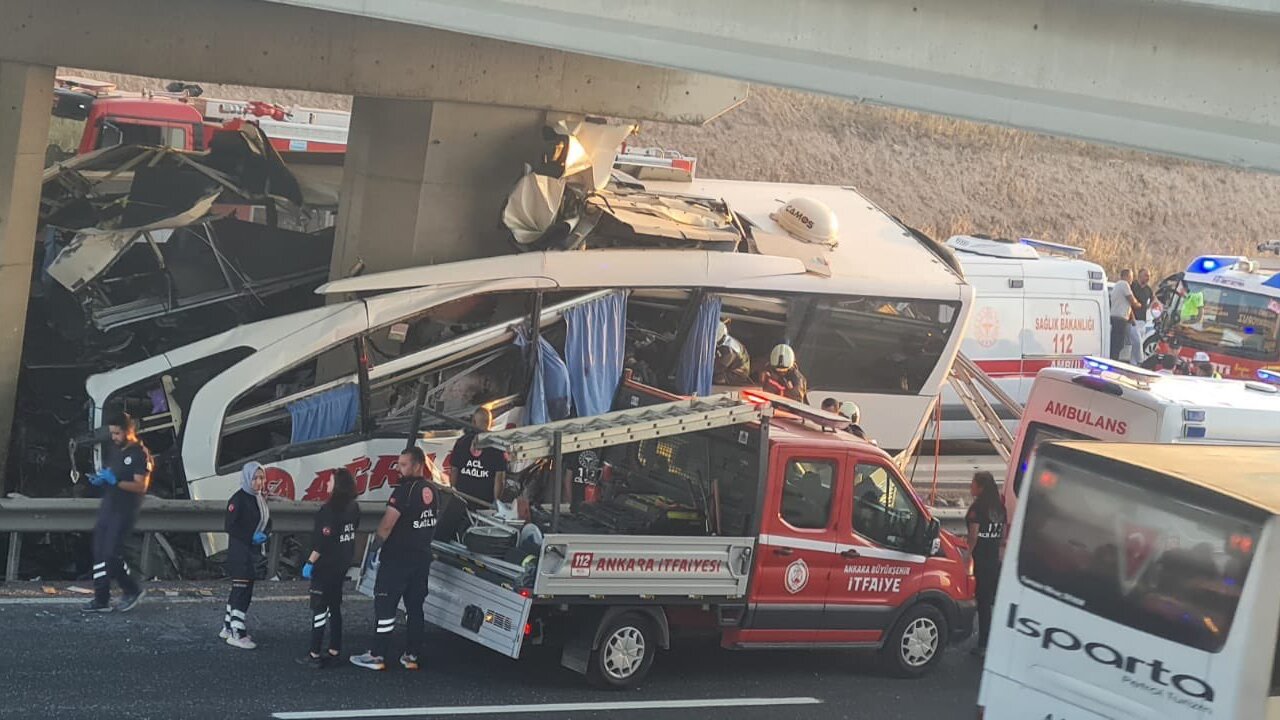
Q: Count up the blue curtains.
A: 4